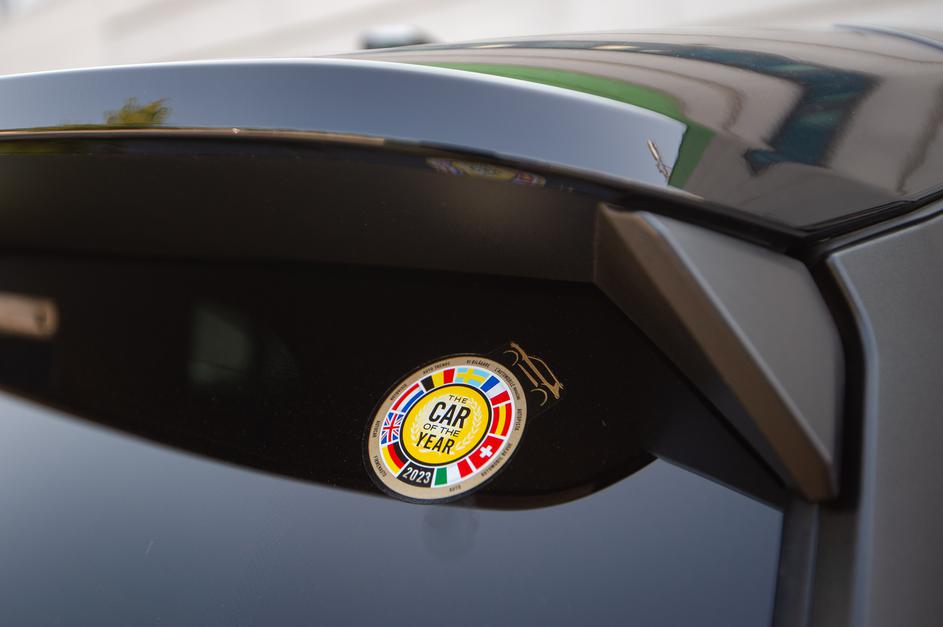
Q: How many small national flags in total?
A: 9